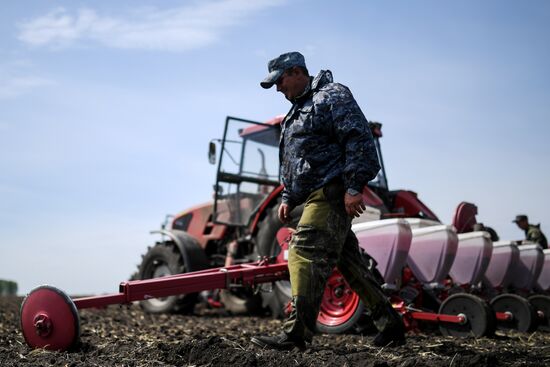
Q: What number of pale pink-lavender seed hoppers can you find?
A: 6